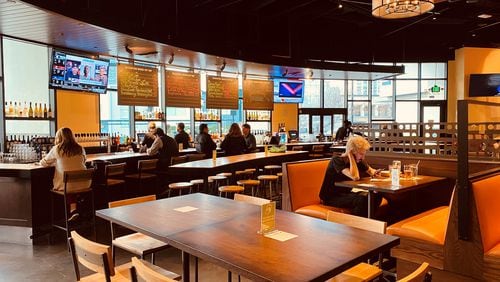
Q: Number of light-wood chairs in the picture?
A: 6